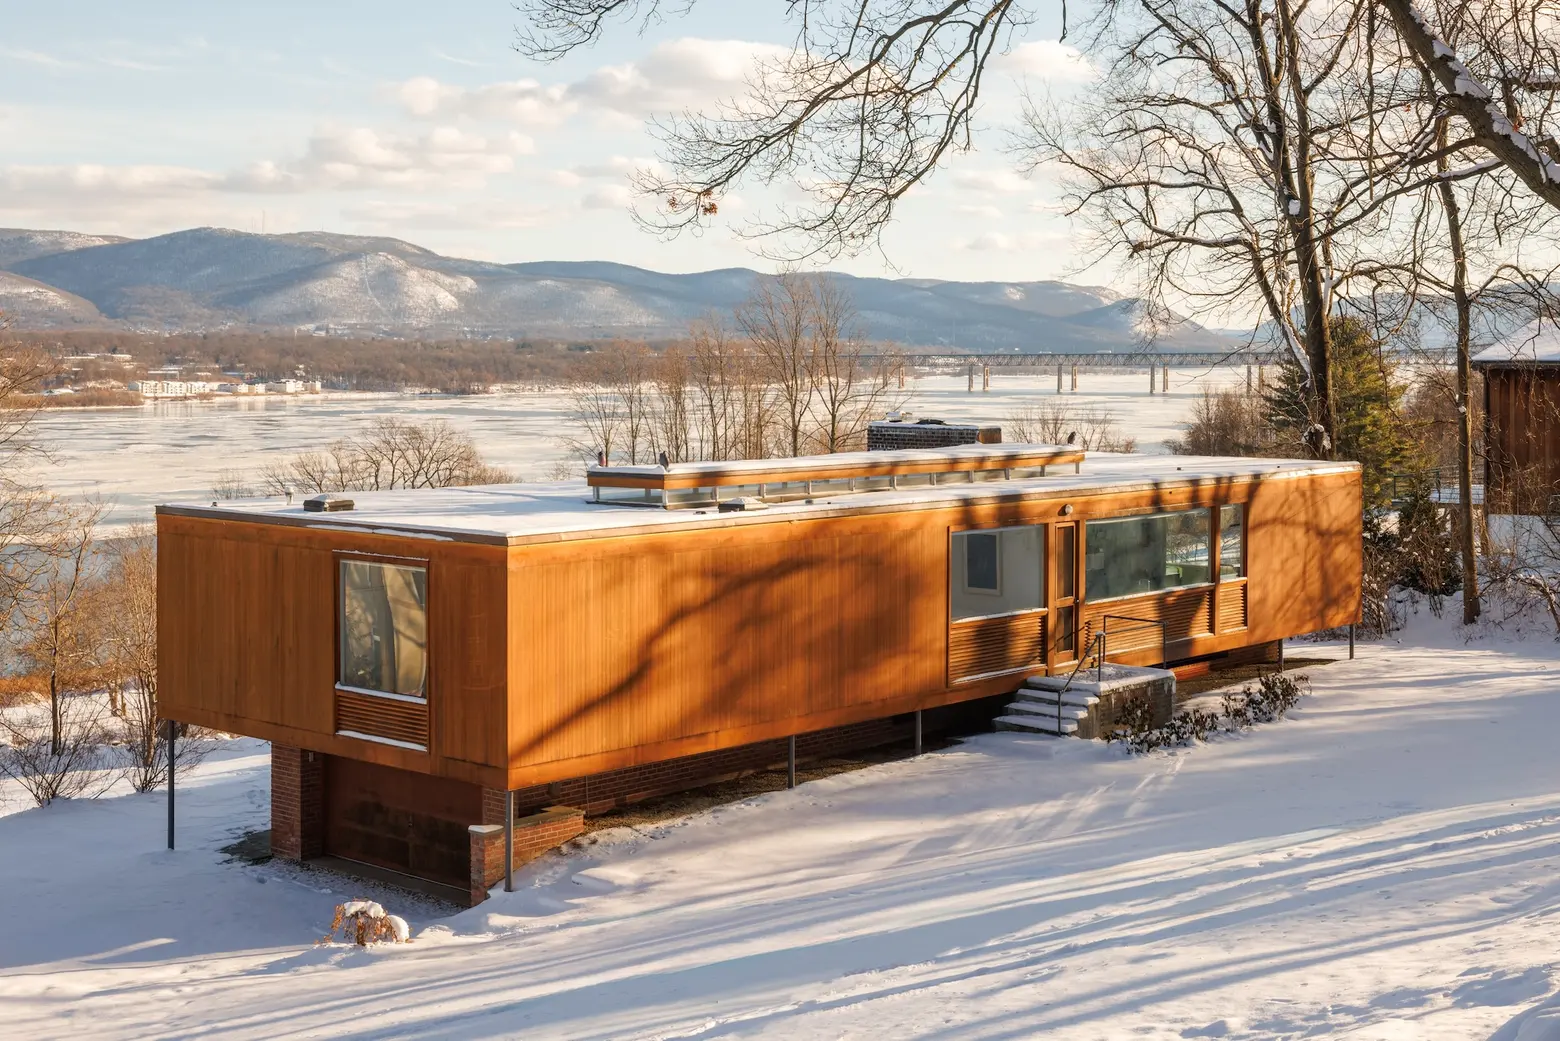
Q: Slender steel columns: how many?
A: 6